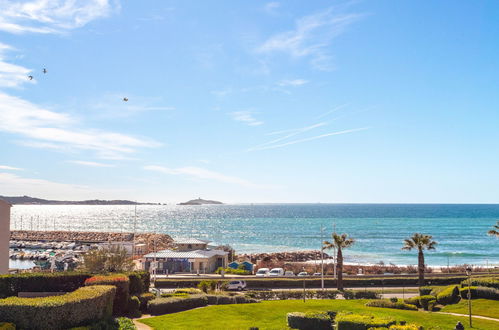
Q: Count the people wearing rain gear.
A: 0